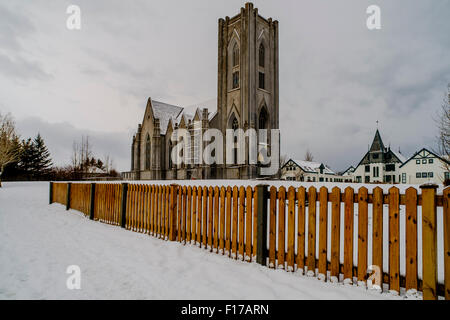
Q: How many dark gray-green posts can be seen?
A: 5